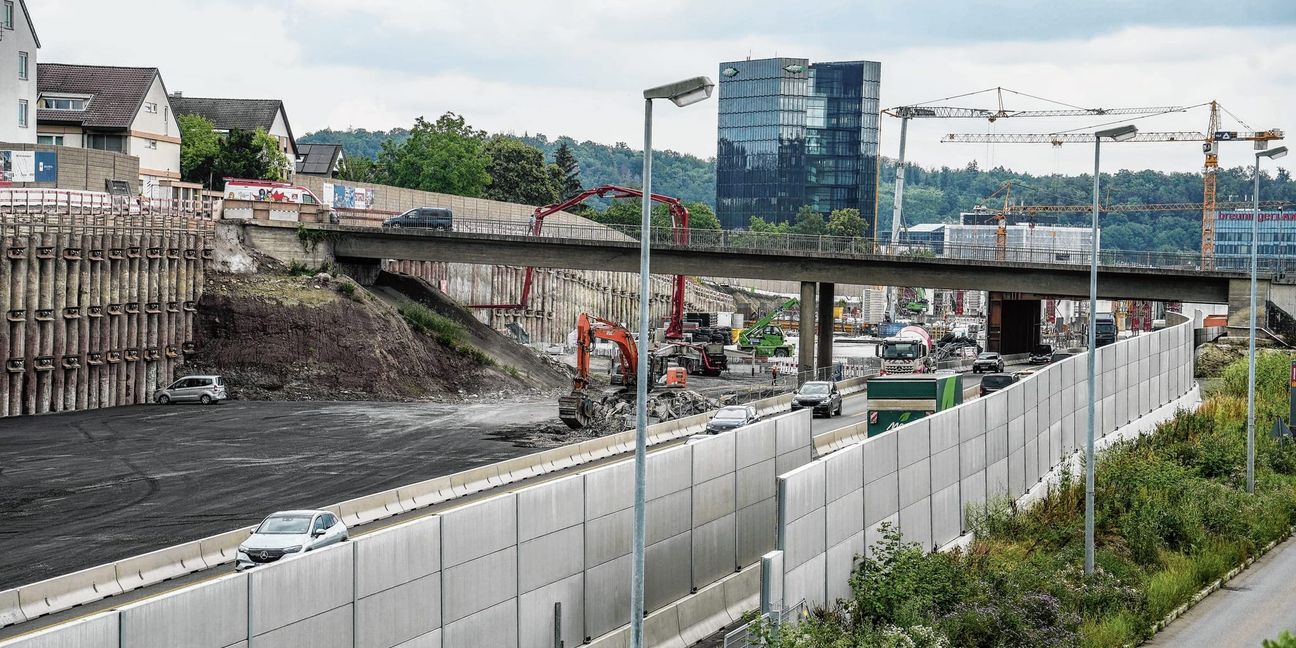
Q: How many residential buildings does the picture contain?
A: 4